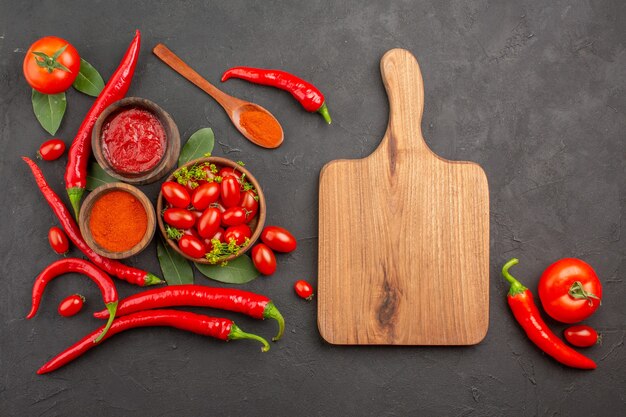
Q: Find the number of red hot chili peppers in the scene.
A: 7